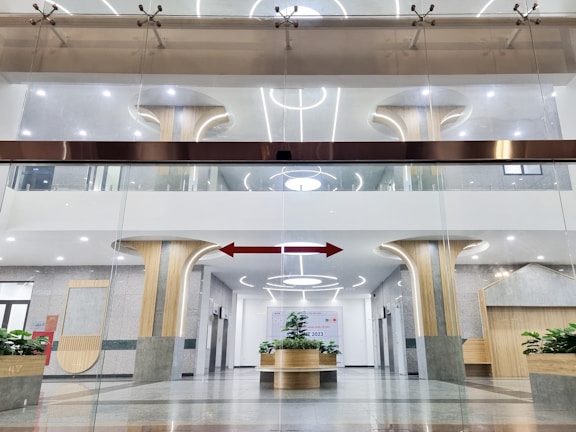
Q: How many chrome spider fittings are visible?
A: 5